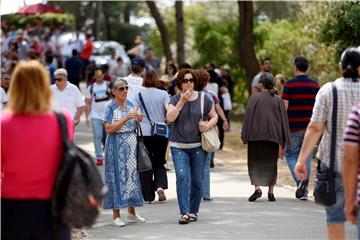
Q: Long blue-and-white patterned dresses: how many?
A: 1